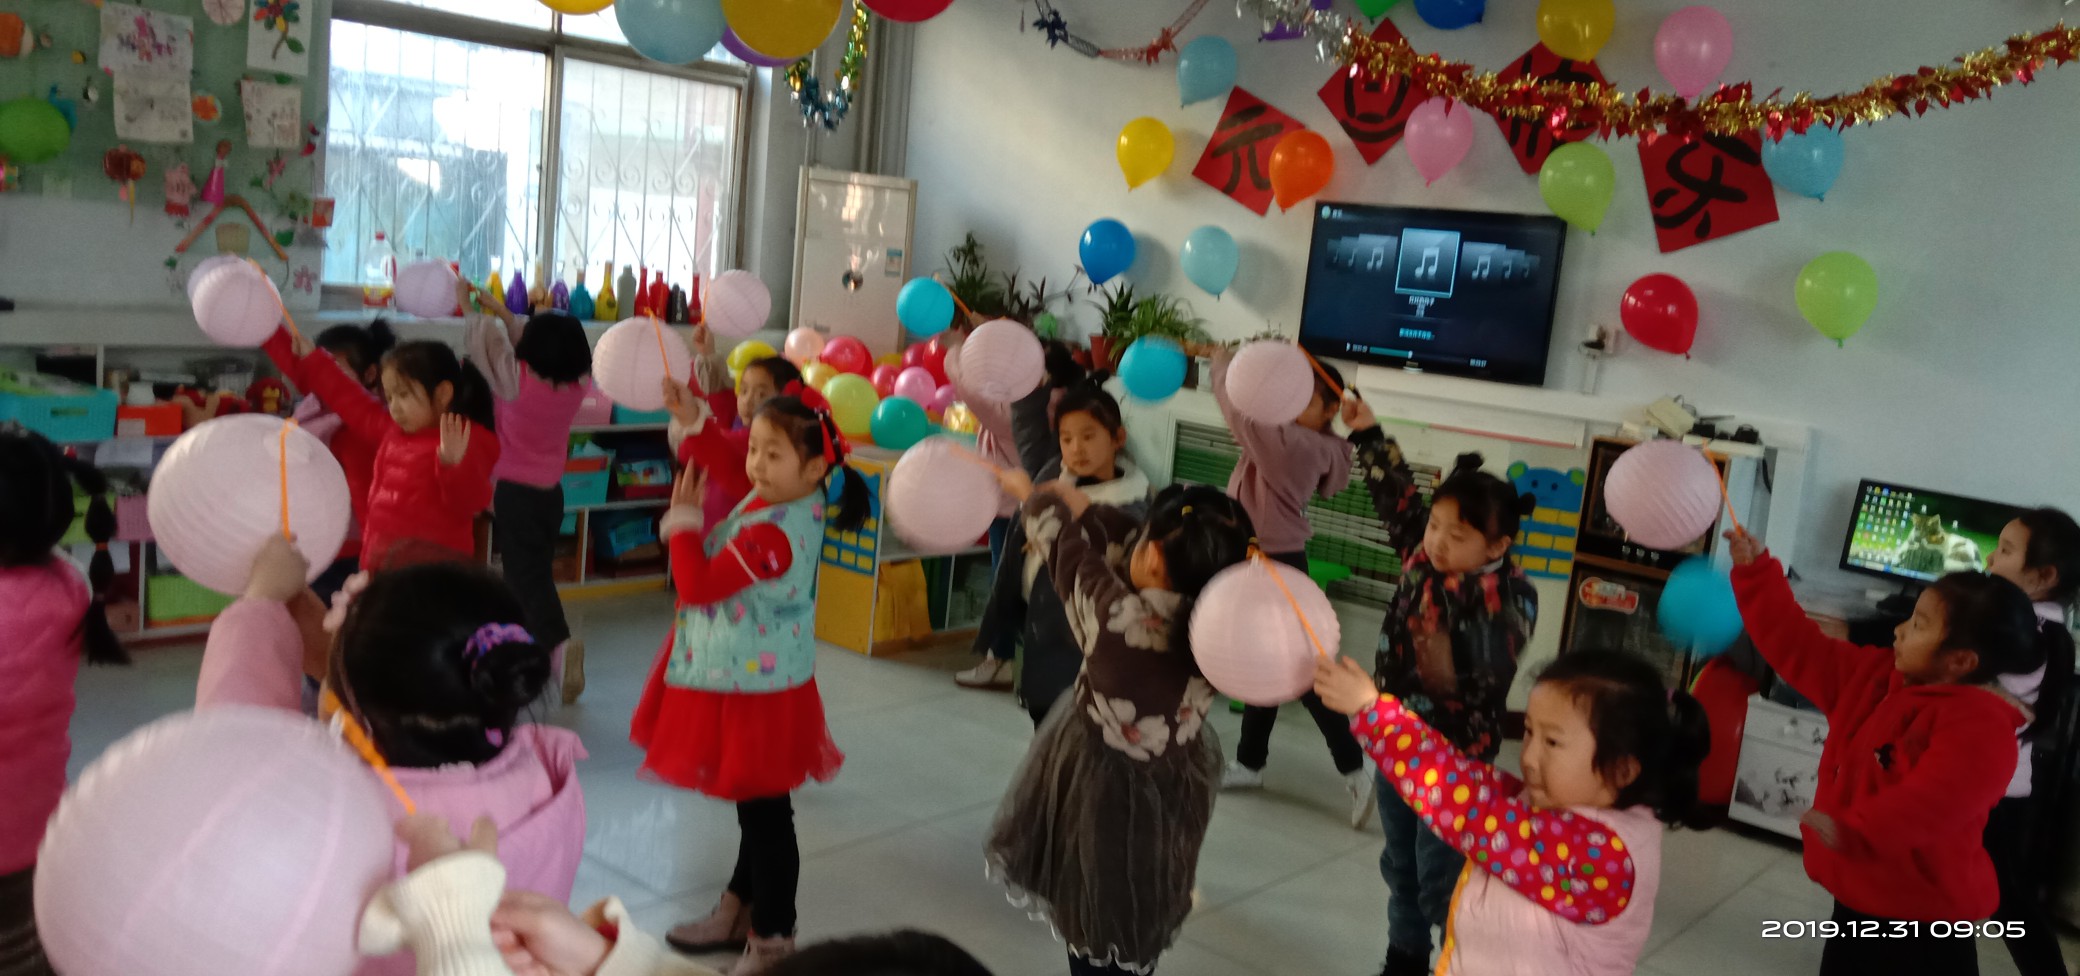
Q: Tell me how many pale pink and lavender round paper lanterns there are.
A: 12